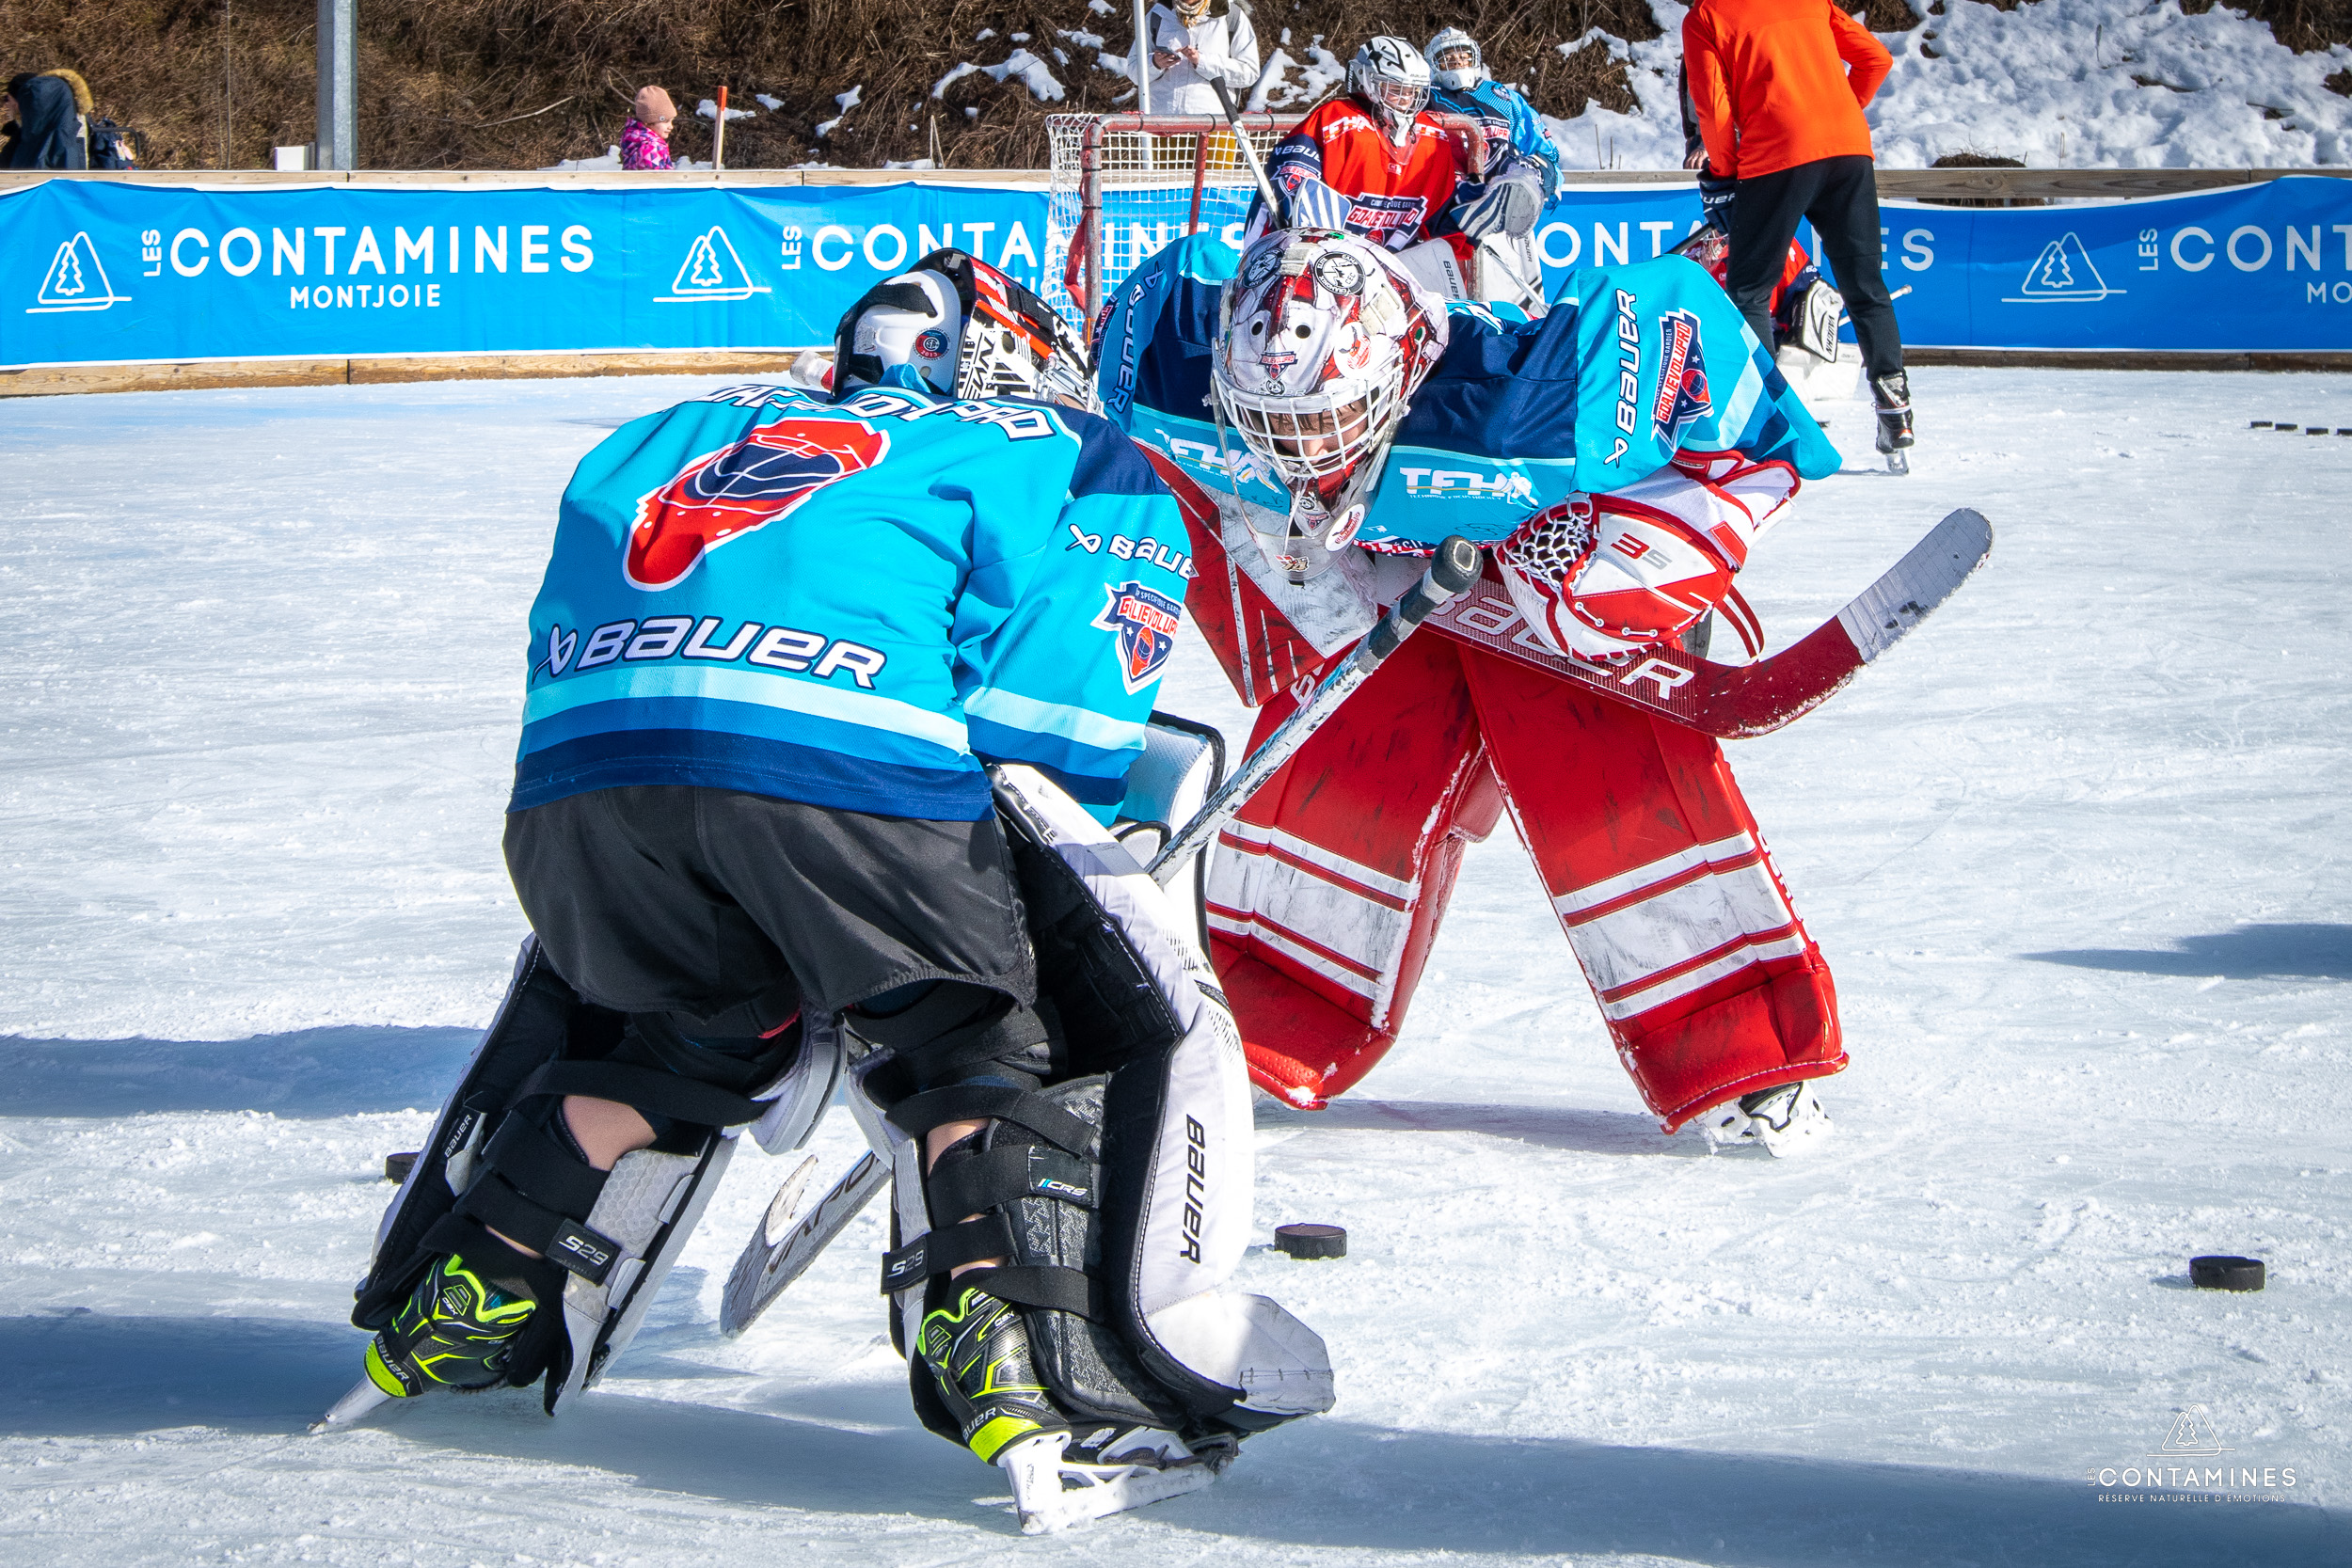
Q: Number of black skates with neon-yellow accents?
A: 2